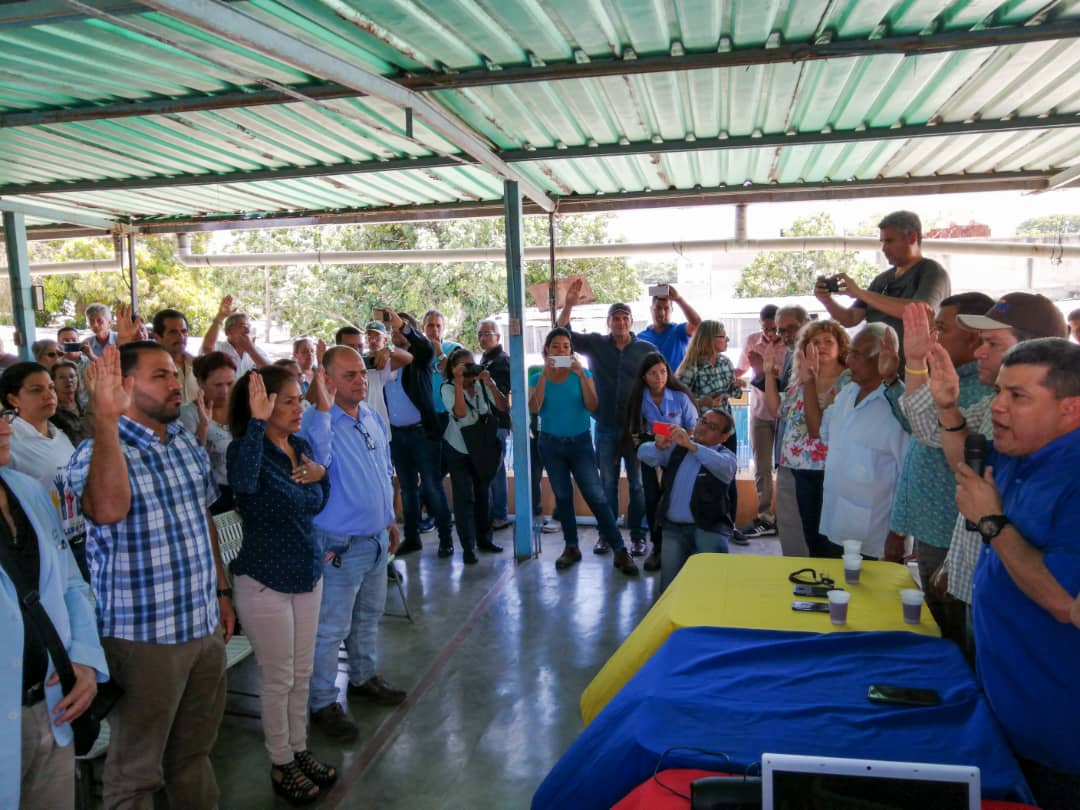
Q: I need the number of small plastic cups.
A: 4